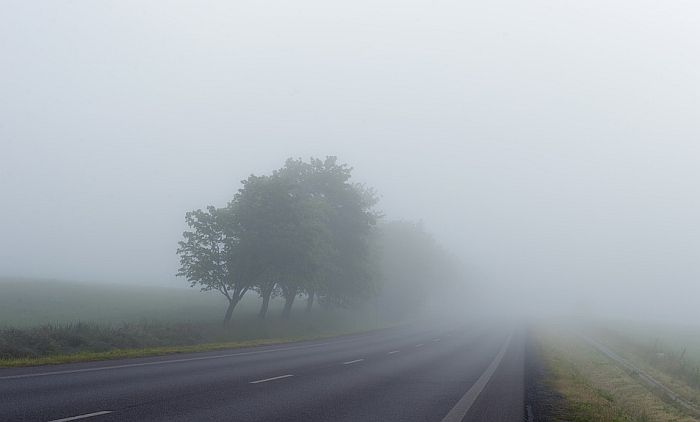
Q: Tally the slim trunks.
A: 4